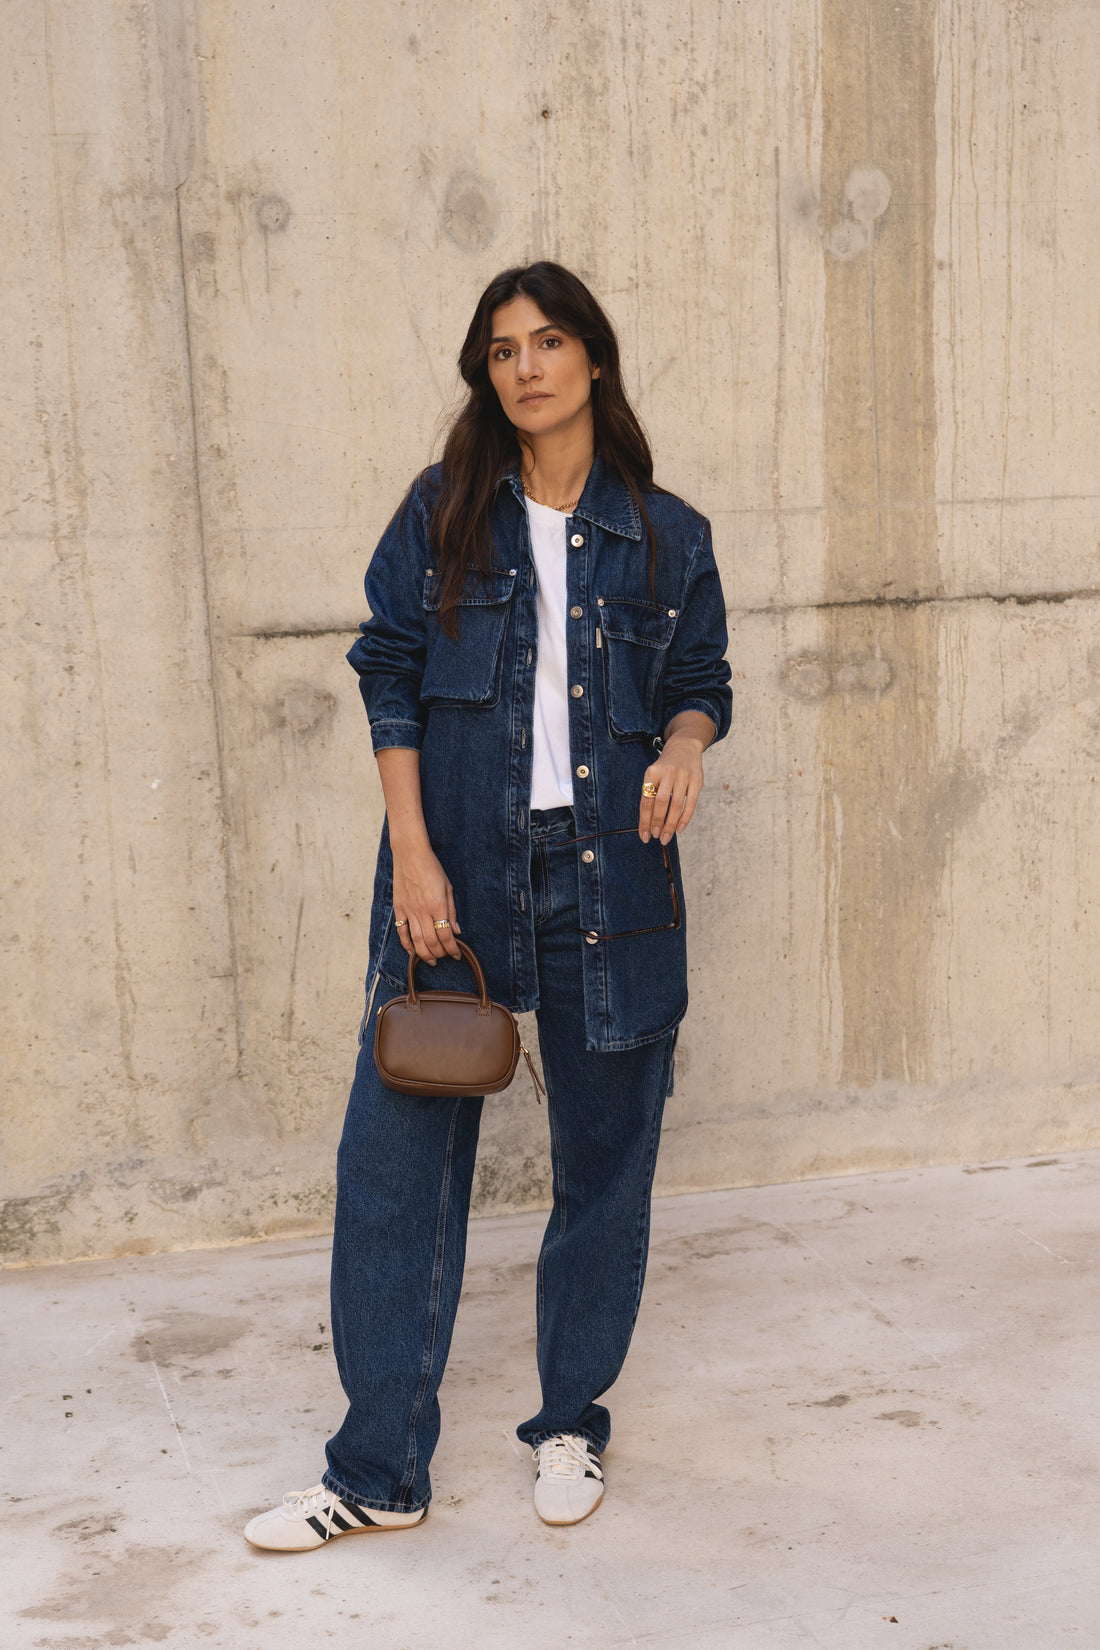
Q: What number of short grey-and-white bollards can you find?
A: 0